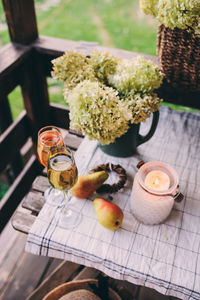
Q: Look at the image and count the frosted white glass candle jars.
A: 1